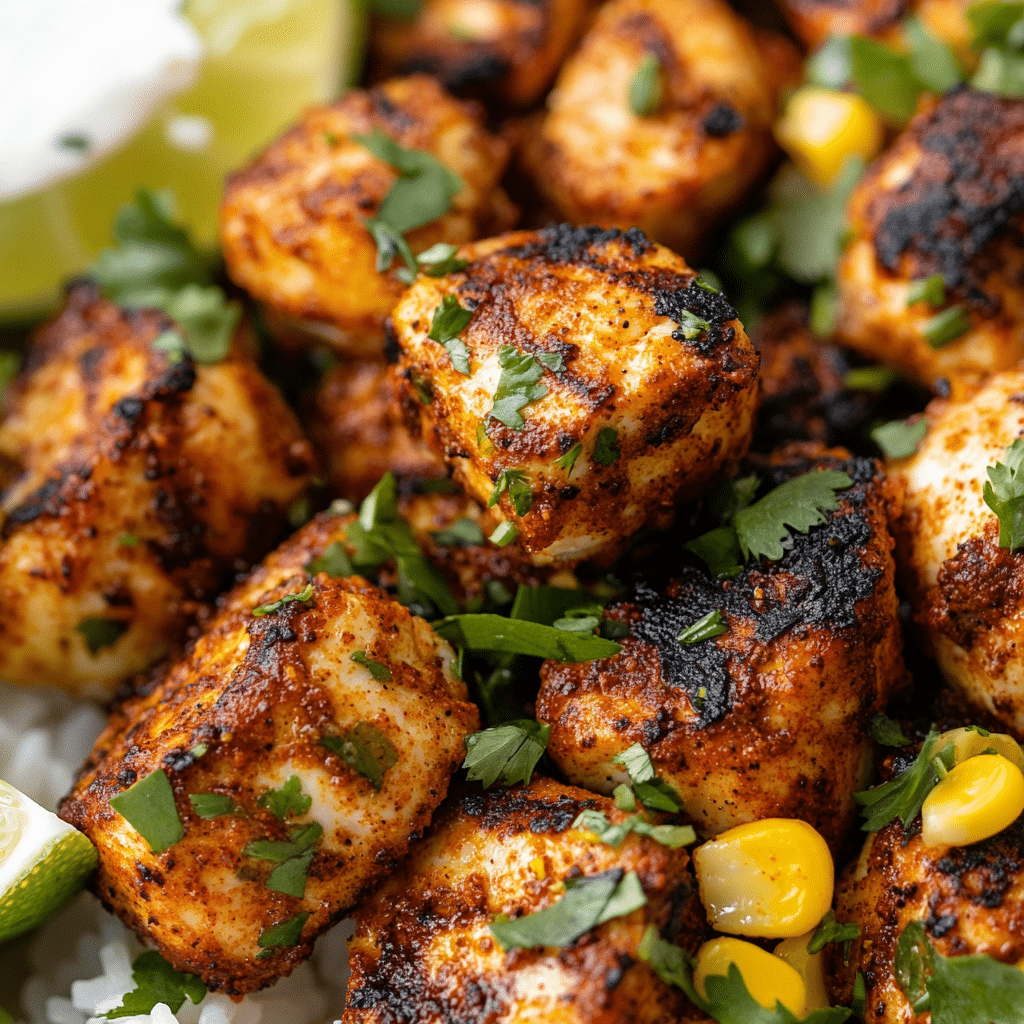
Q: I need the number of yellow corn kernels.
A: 6